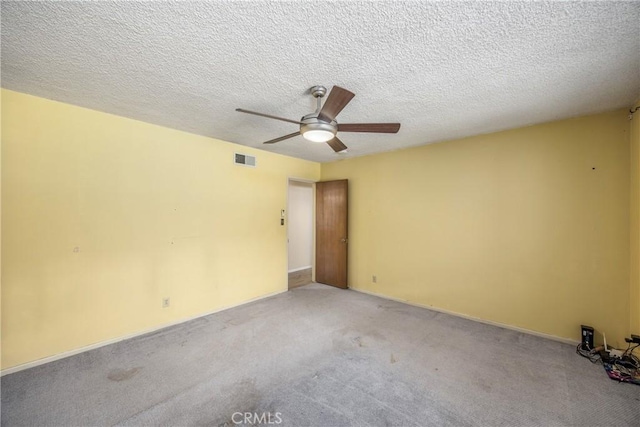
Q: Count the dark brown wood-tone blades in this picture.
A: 5